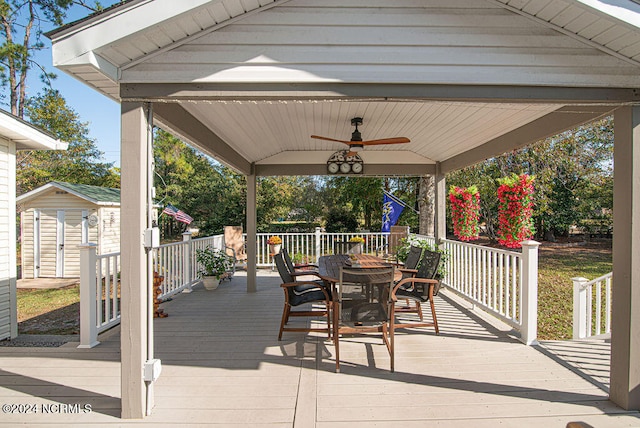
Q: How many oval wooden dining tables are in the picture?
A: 1